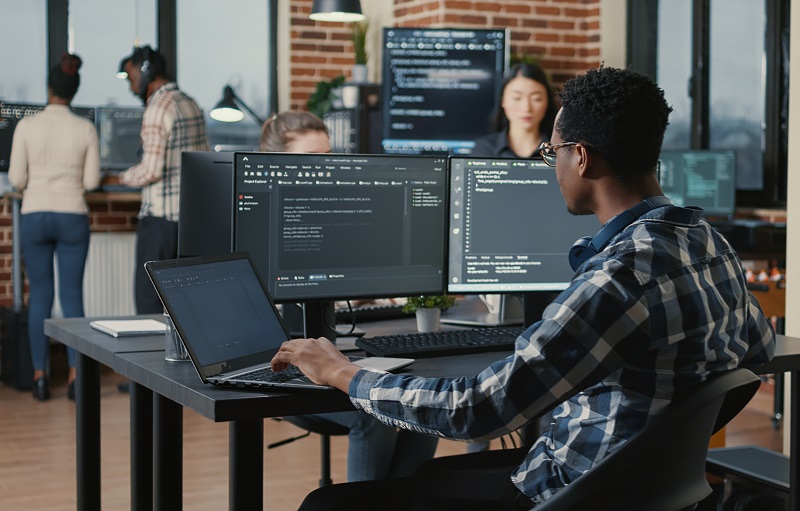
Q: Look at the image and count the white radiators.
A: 1